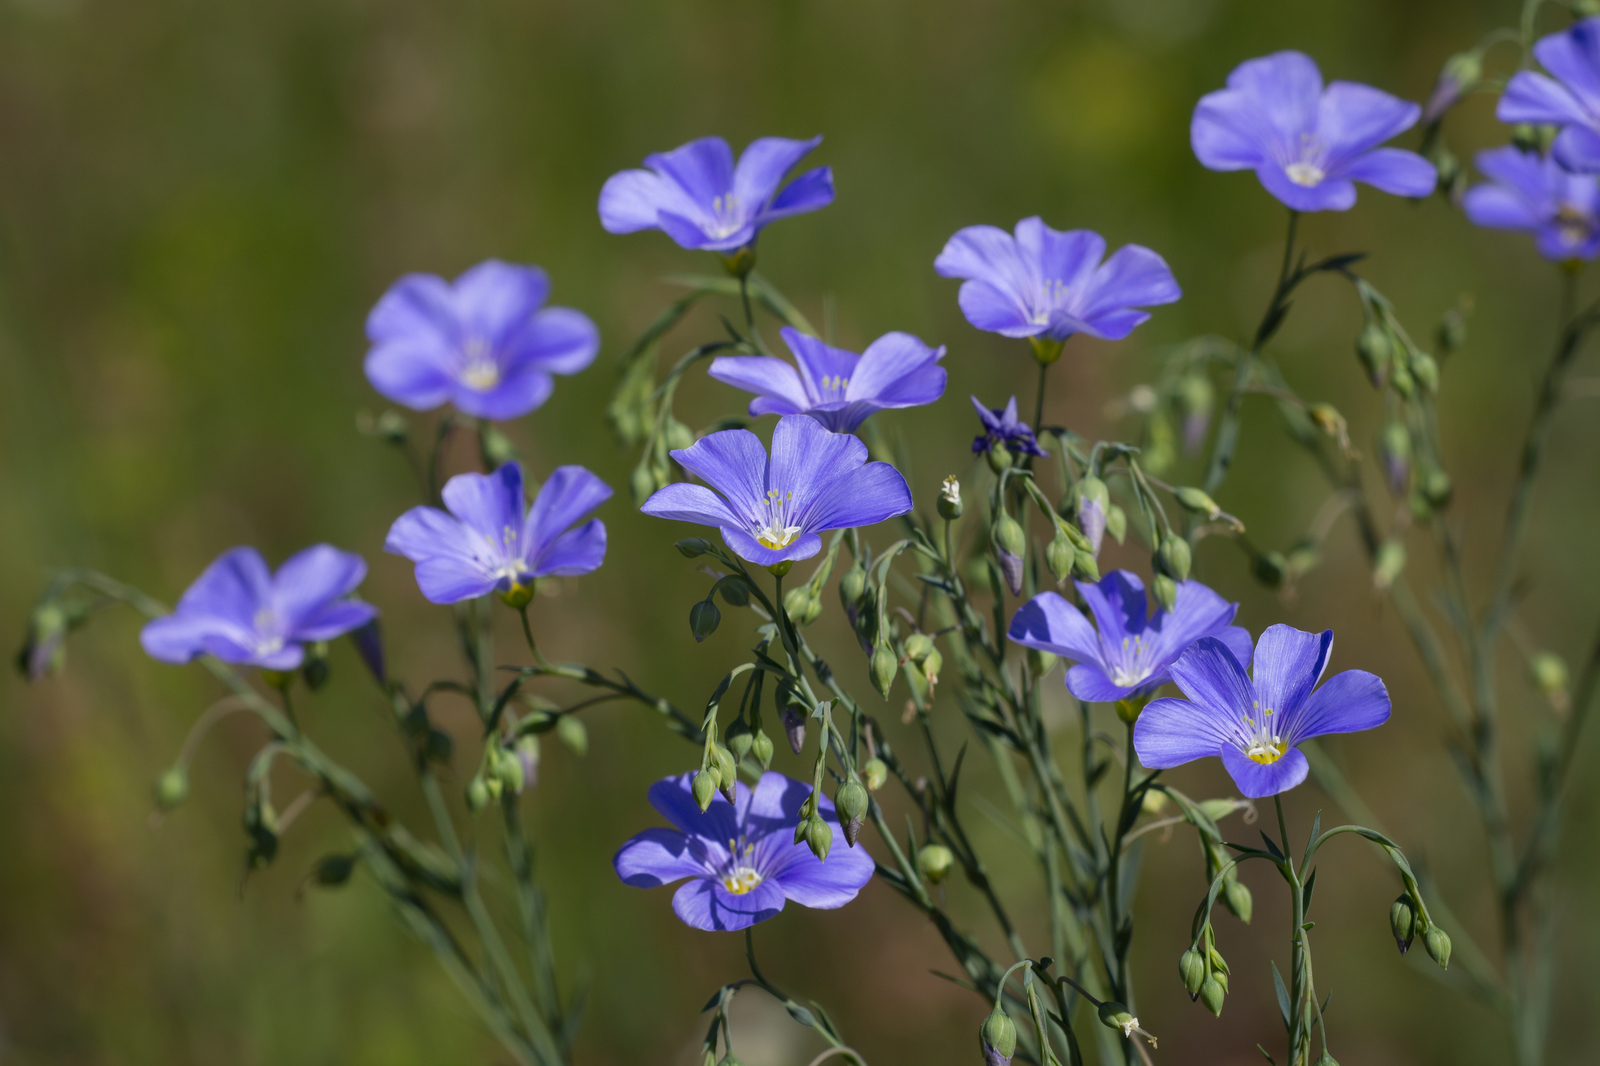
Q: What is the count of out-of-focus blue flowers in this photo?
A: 5